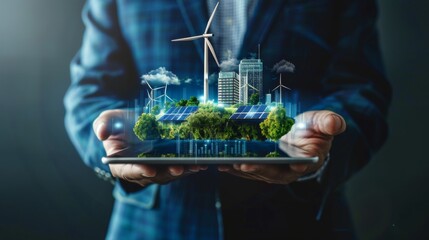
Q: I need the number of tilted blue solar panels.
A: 2